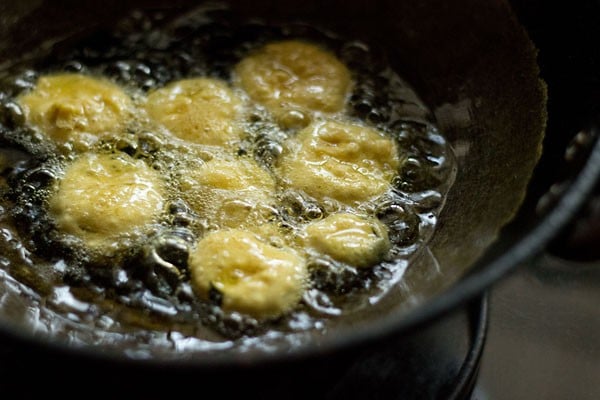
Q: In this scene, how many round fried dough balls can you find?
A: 8